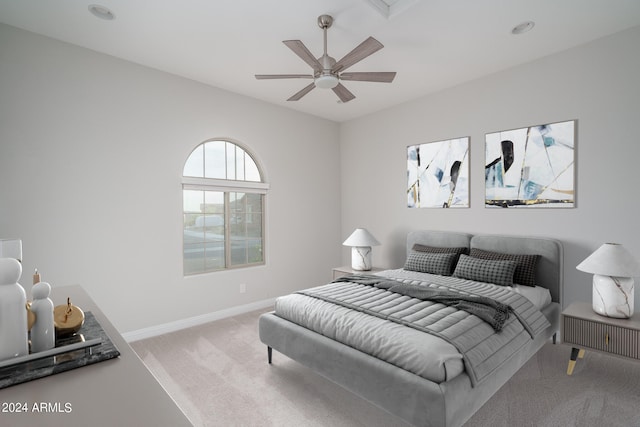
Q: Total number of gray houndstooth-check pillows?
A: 2